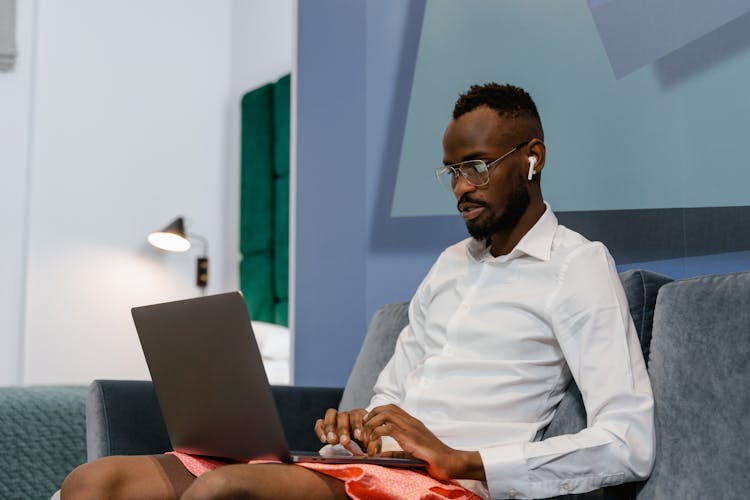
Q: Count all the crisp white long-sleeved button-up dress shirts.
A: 1